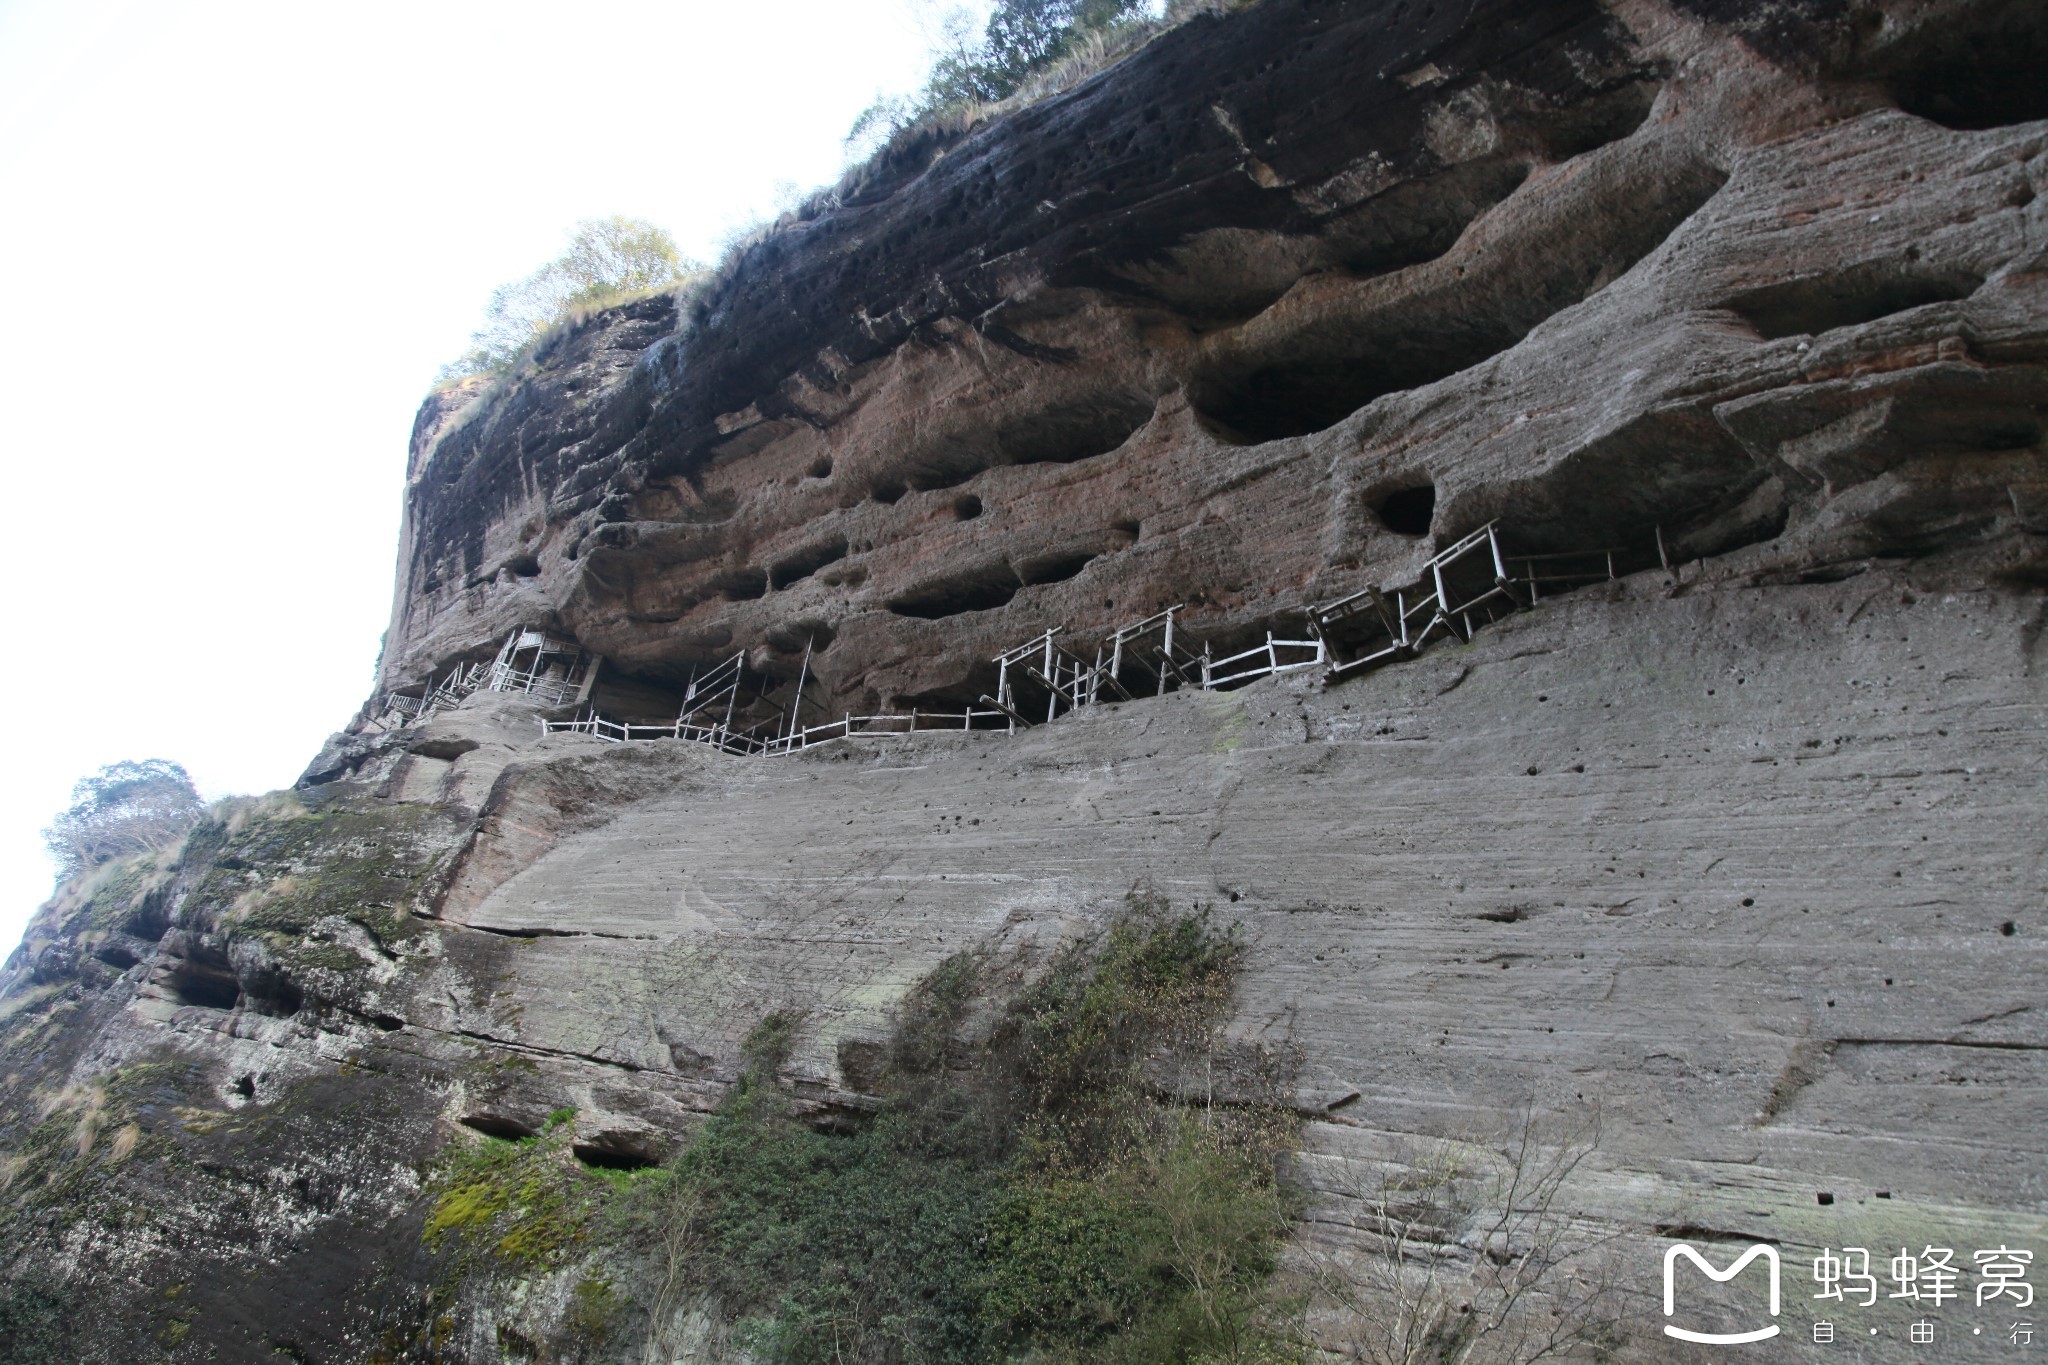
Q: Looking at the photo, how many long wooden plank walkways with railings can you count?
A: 1